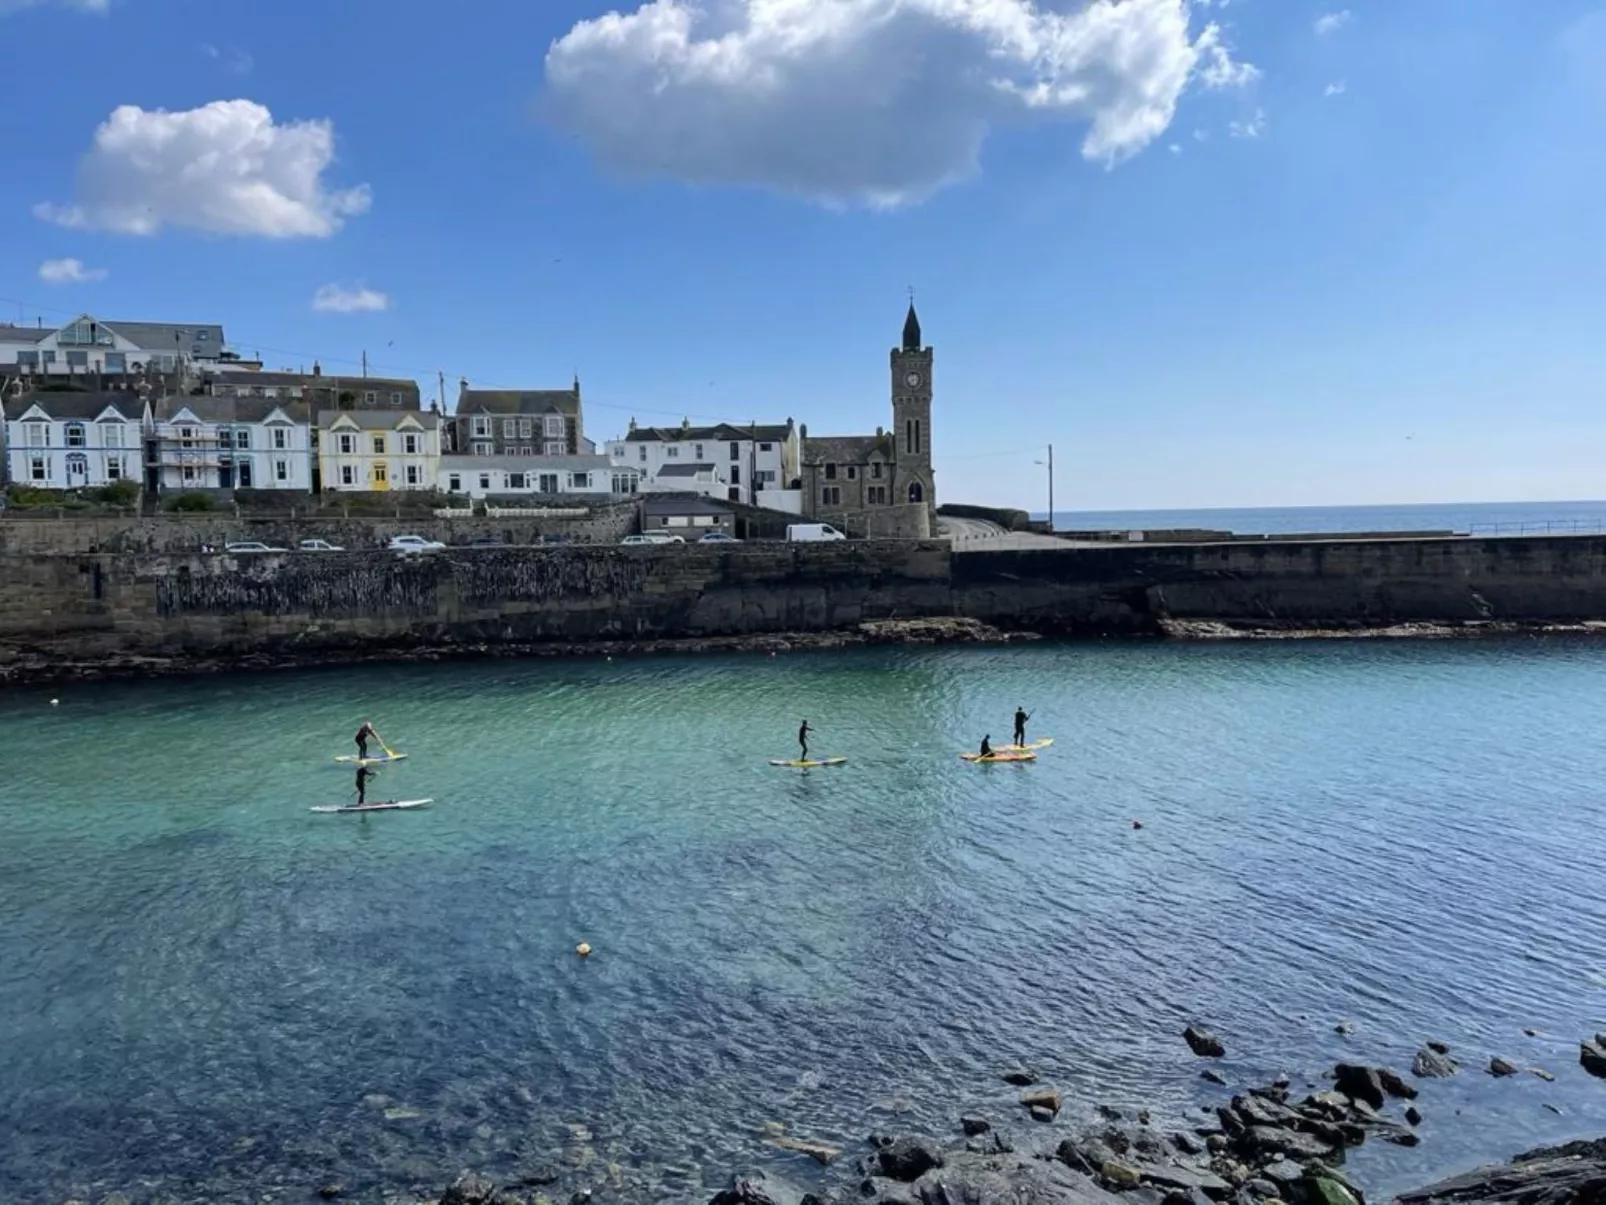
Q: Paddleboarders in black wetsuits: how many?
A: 5